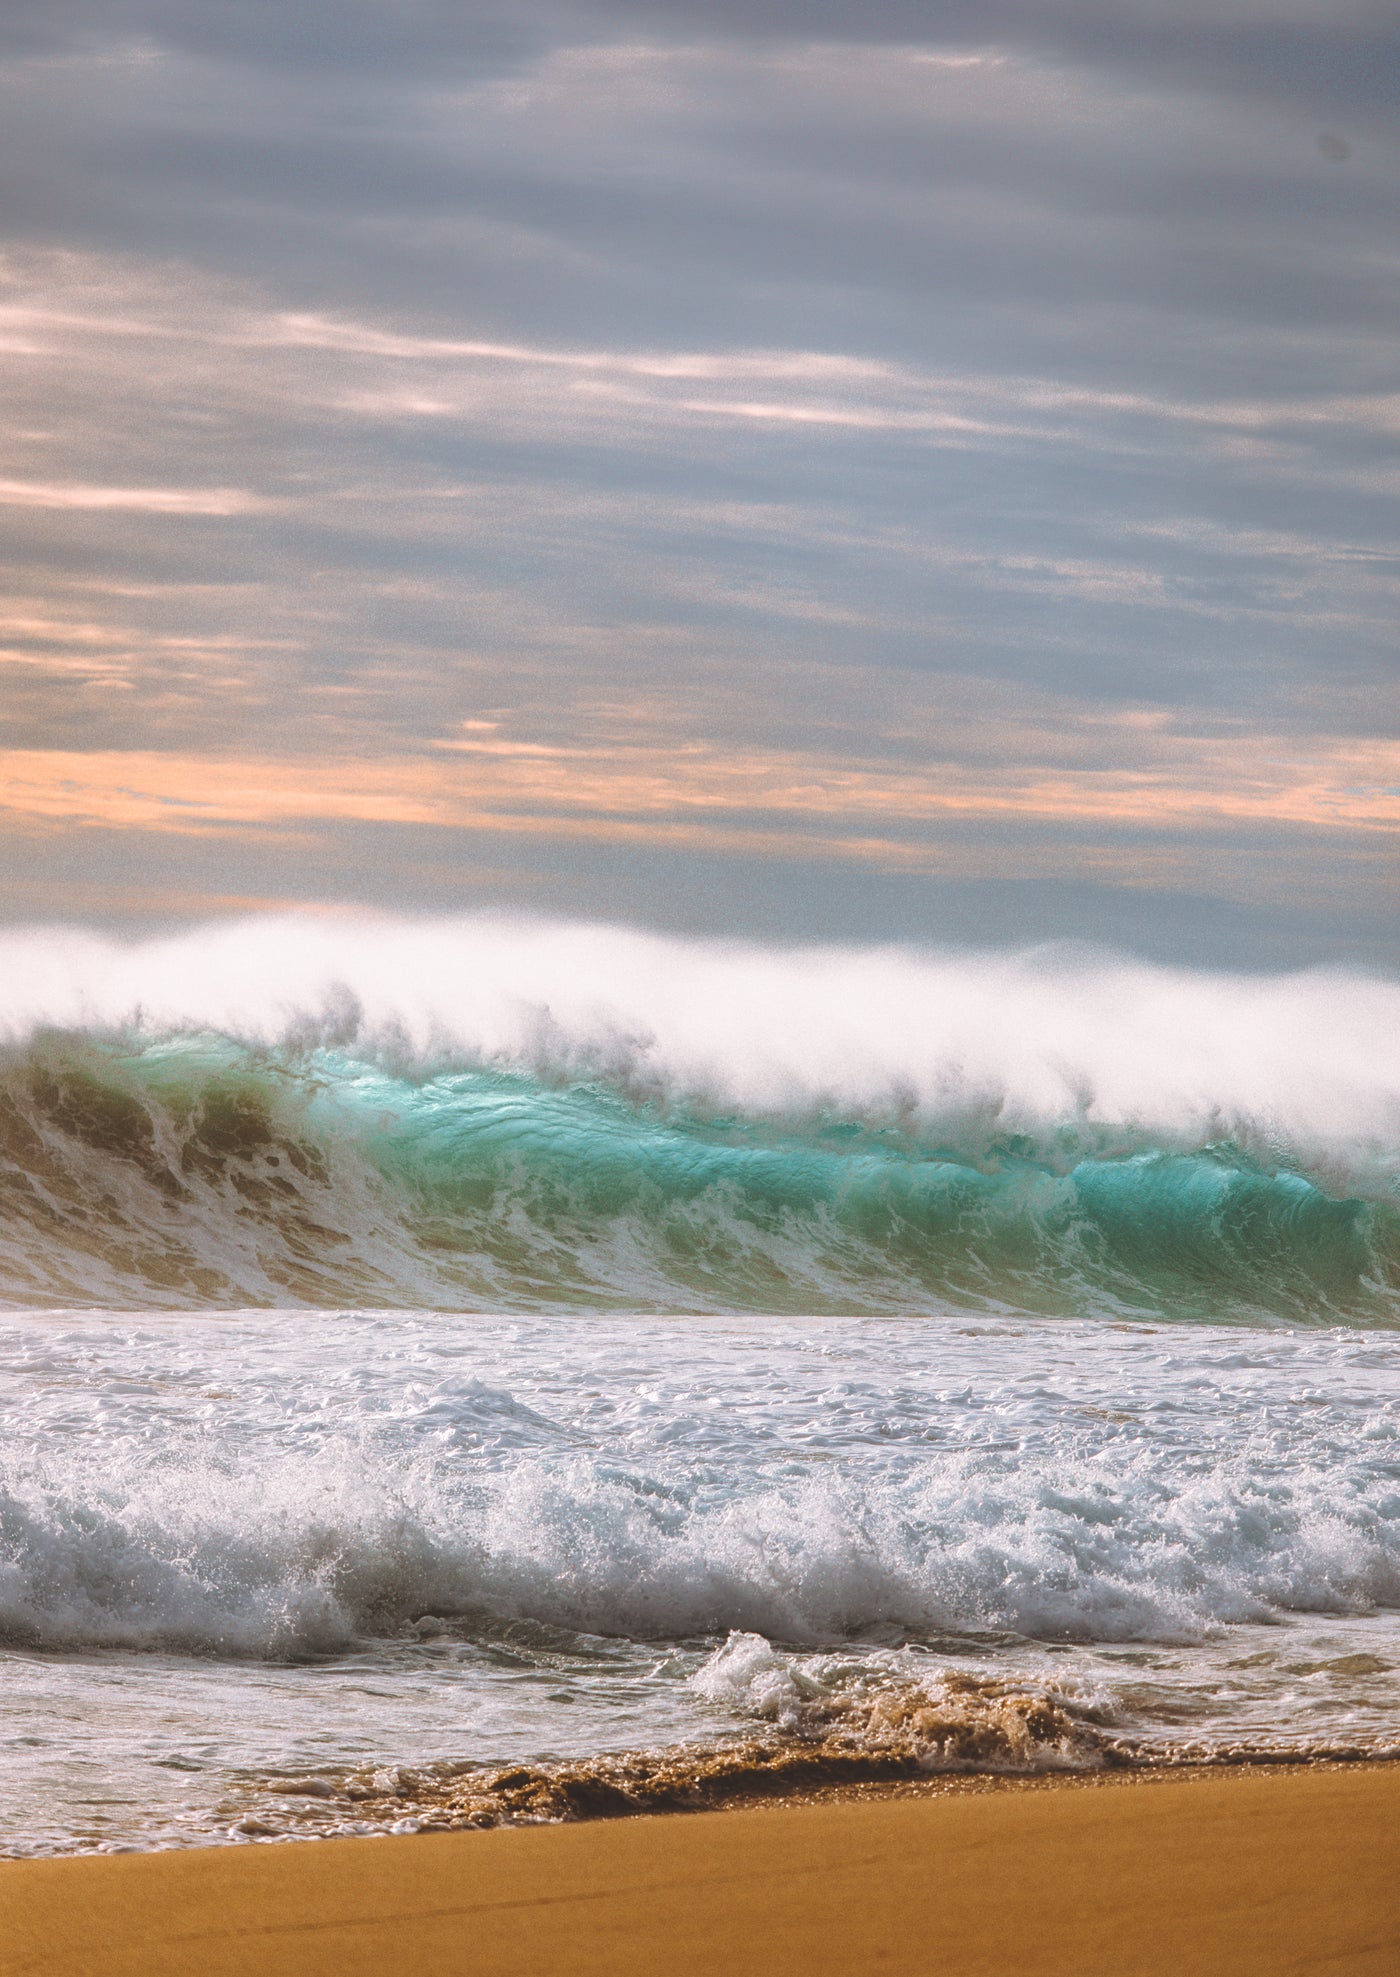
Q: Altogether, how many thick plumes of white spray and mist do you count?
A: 1